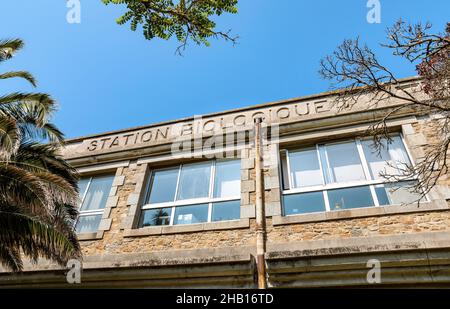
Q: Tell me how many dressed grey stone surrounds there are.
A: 3